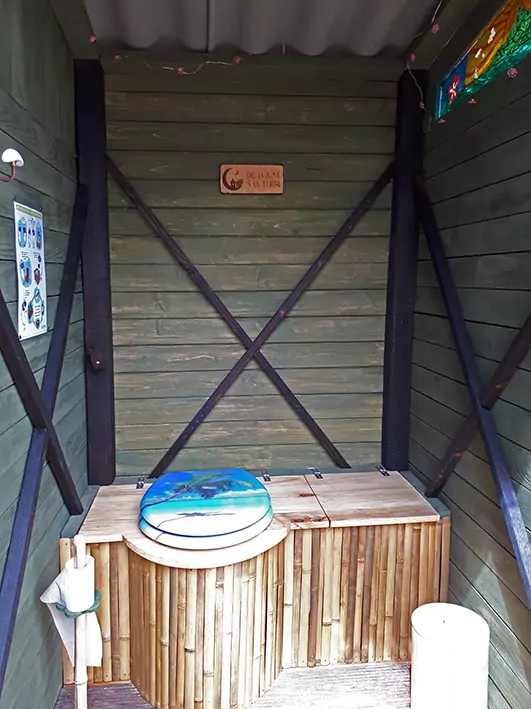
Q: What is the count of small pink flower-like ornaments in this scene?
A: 10